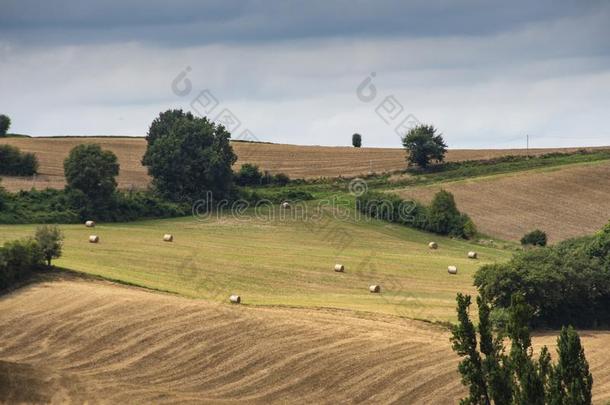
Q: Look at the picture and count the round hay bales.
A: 10